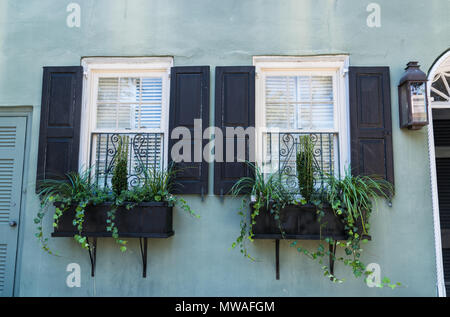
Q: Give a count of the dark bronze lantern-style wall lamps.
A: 1